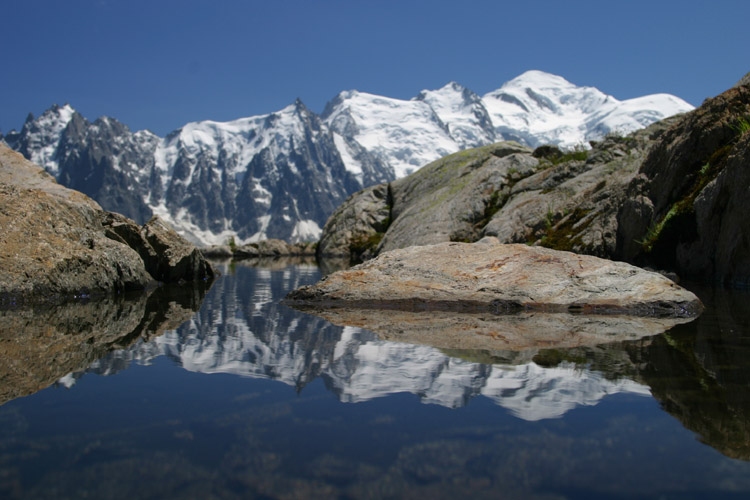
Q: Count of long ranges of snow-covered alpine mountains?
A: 1